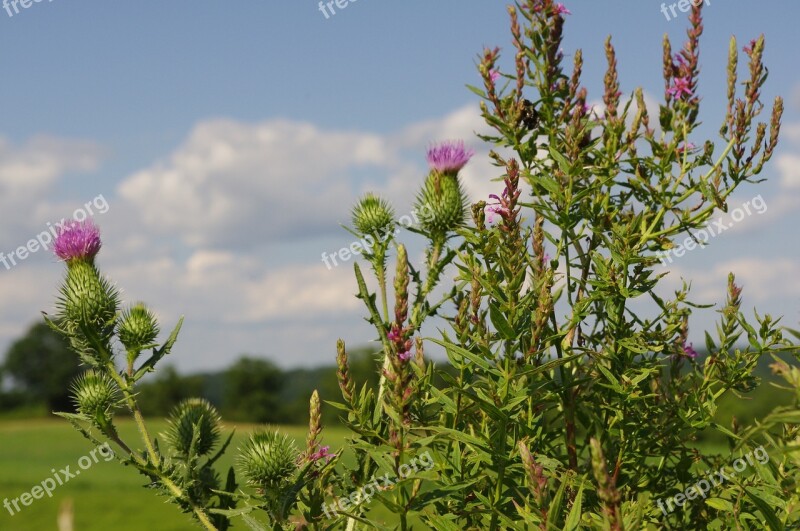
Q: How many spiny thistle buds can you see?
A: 5